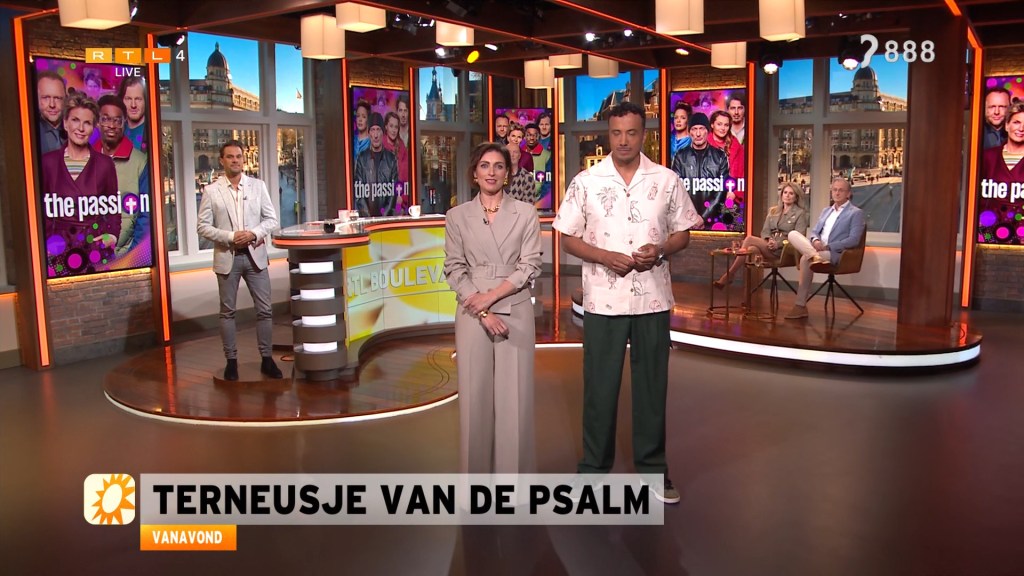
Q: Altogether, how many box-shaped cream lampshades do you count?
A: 10